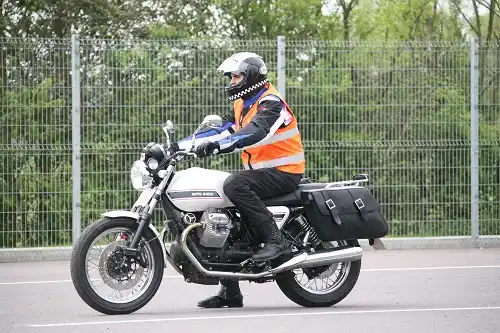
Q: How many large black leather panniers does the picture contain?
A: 1